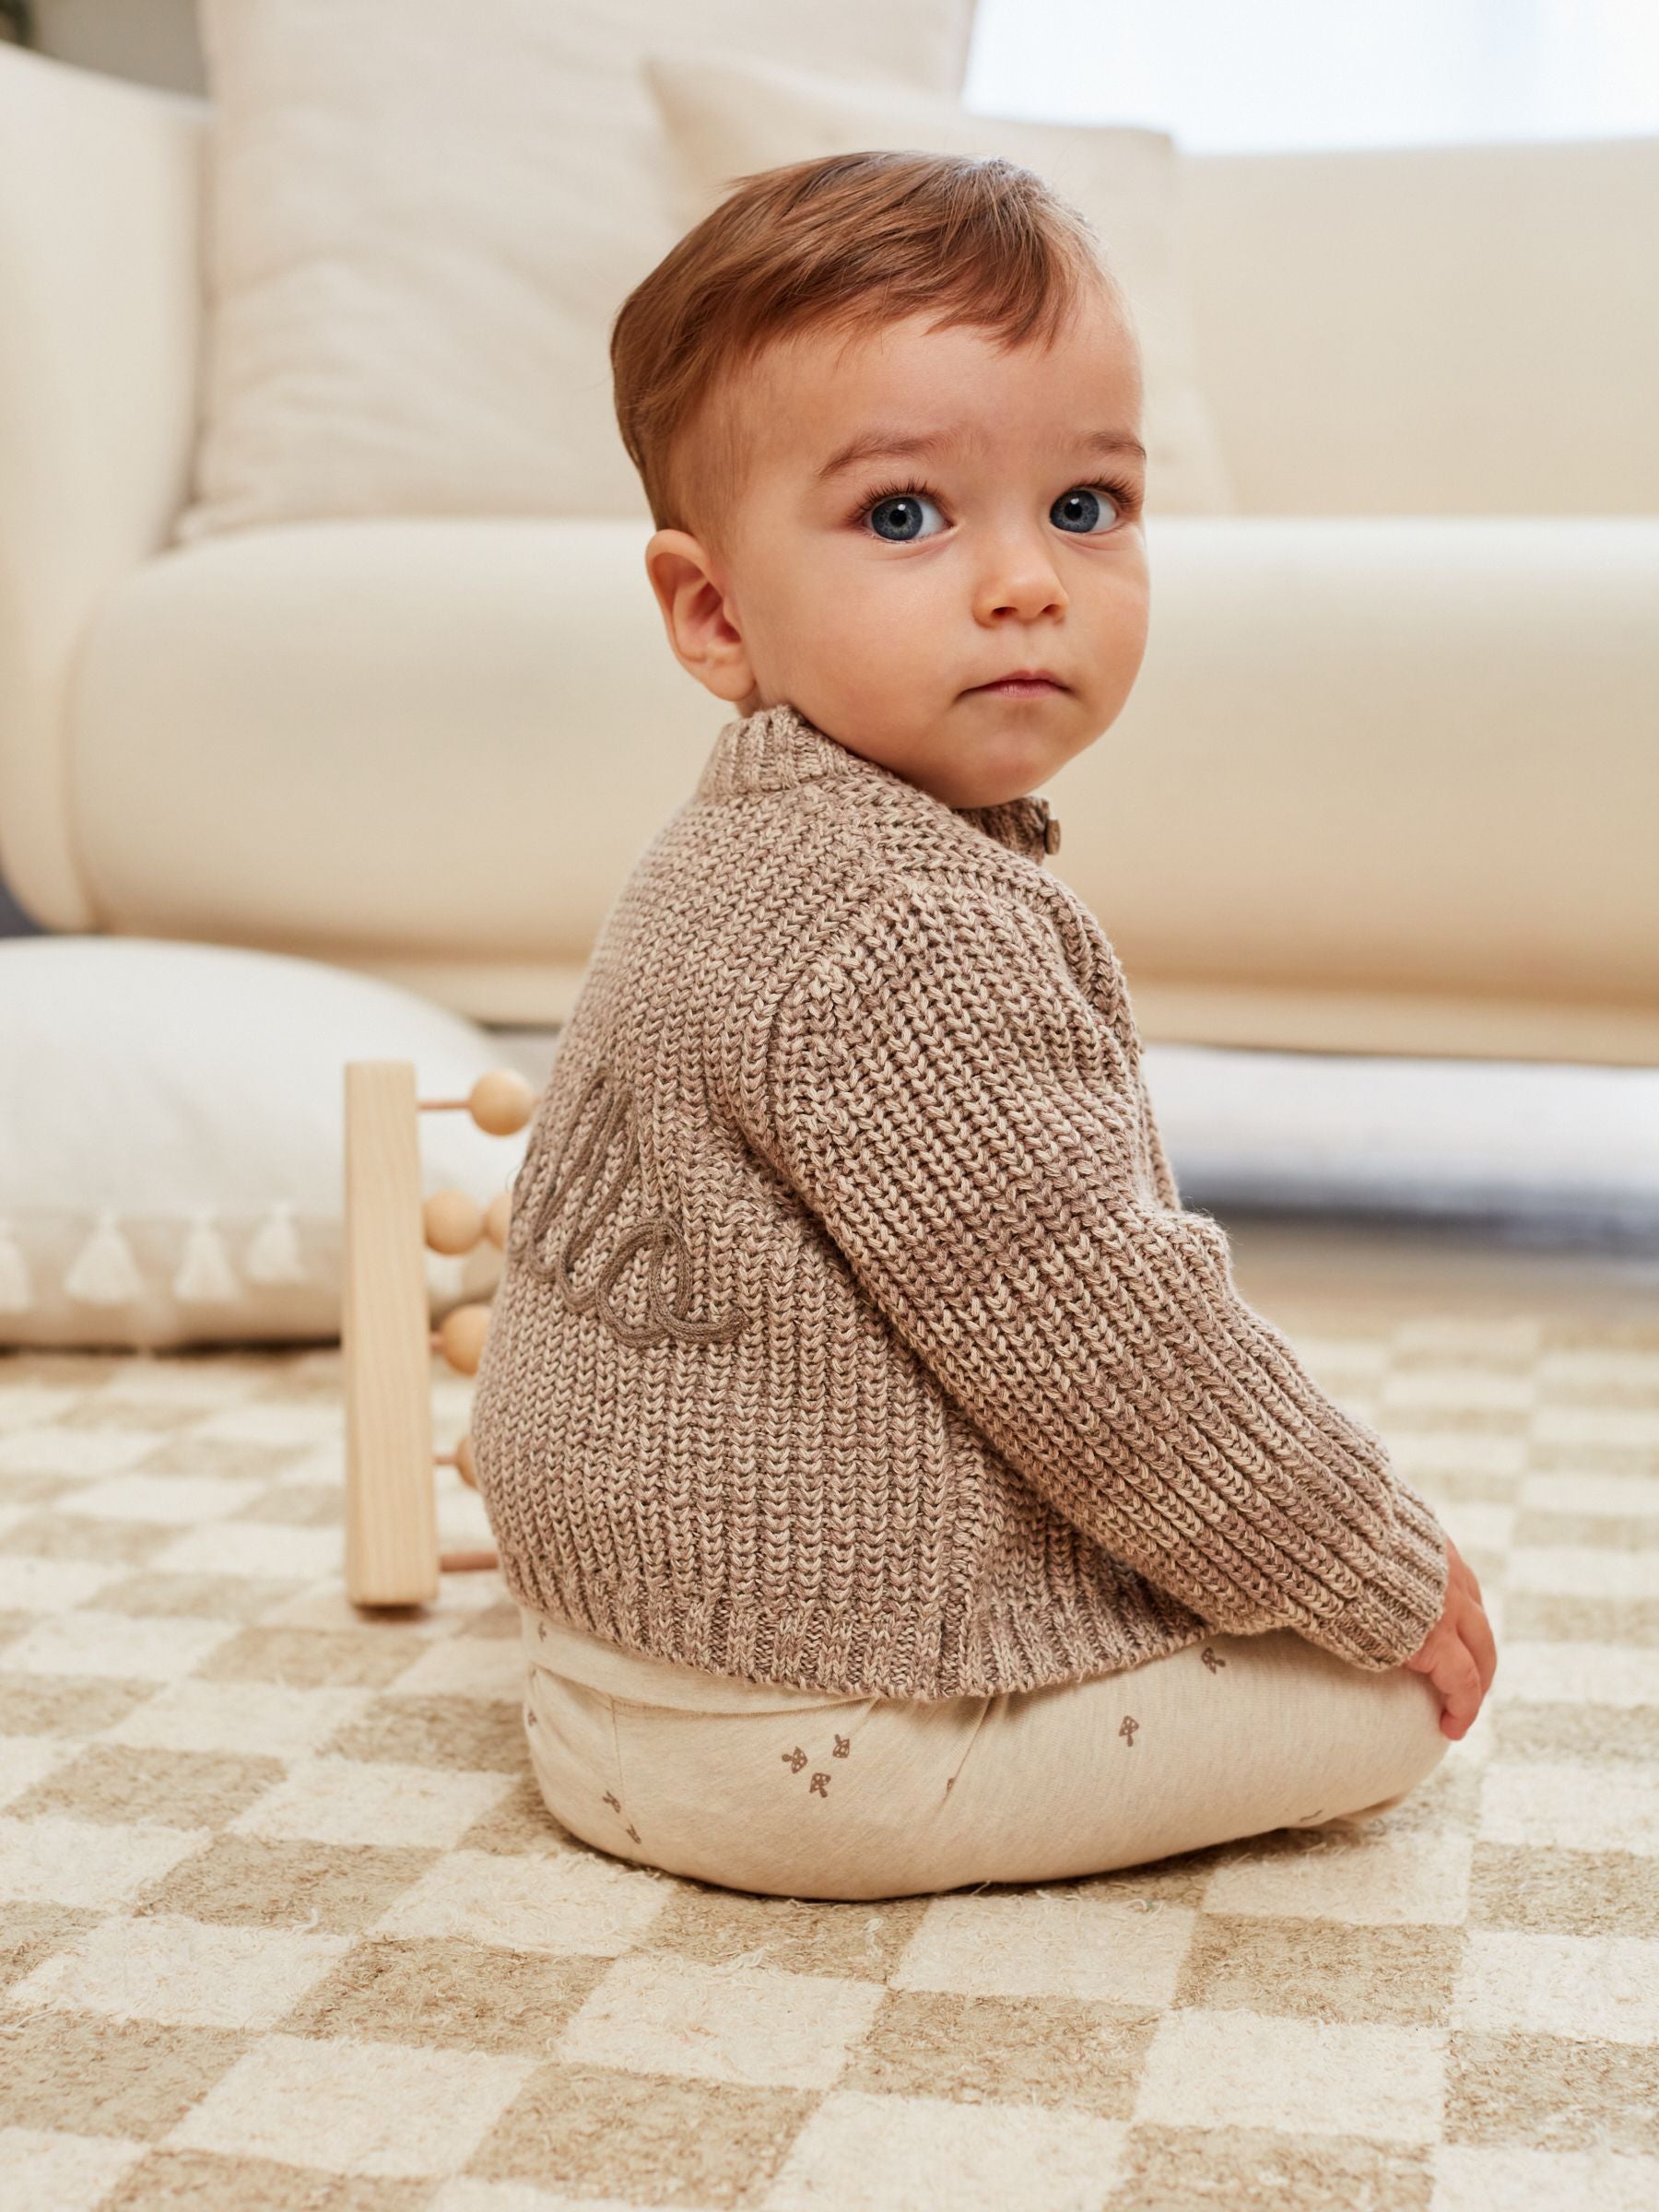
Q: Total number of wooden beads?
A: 5